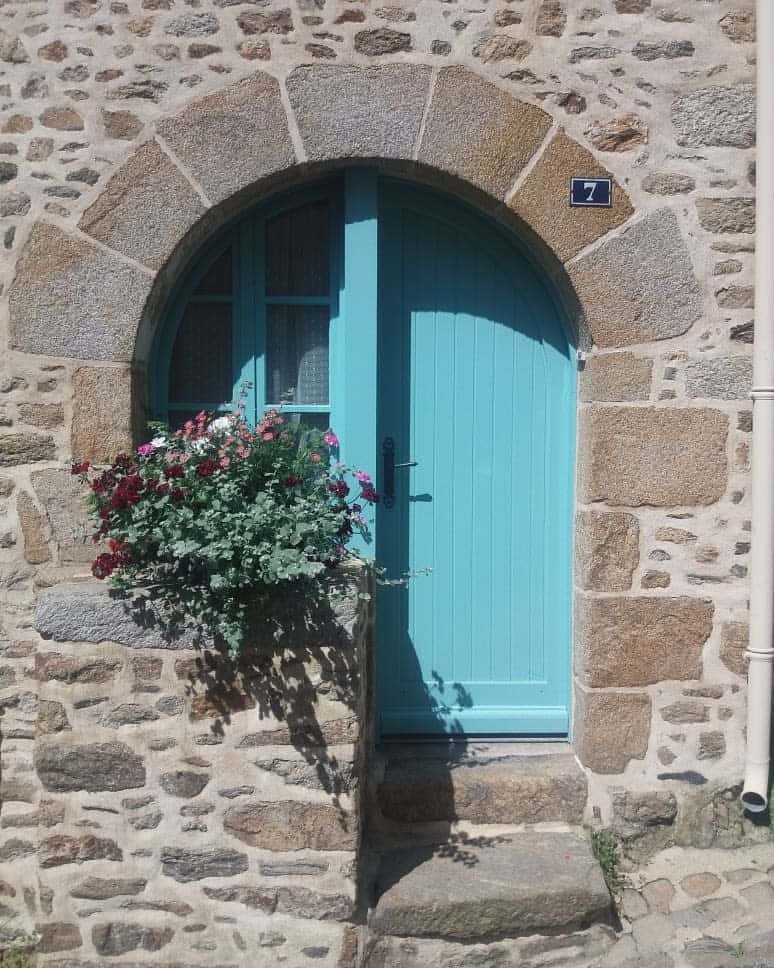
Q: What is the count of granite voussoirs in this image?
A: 7